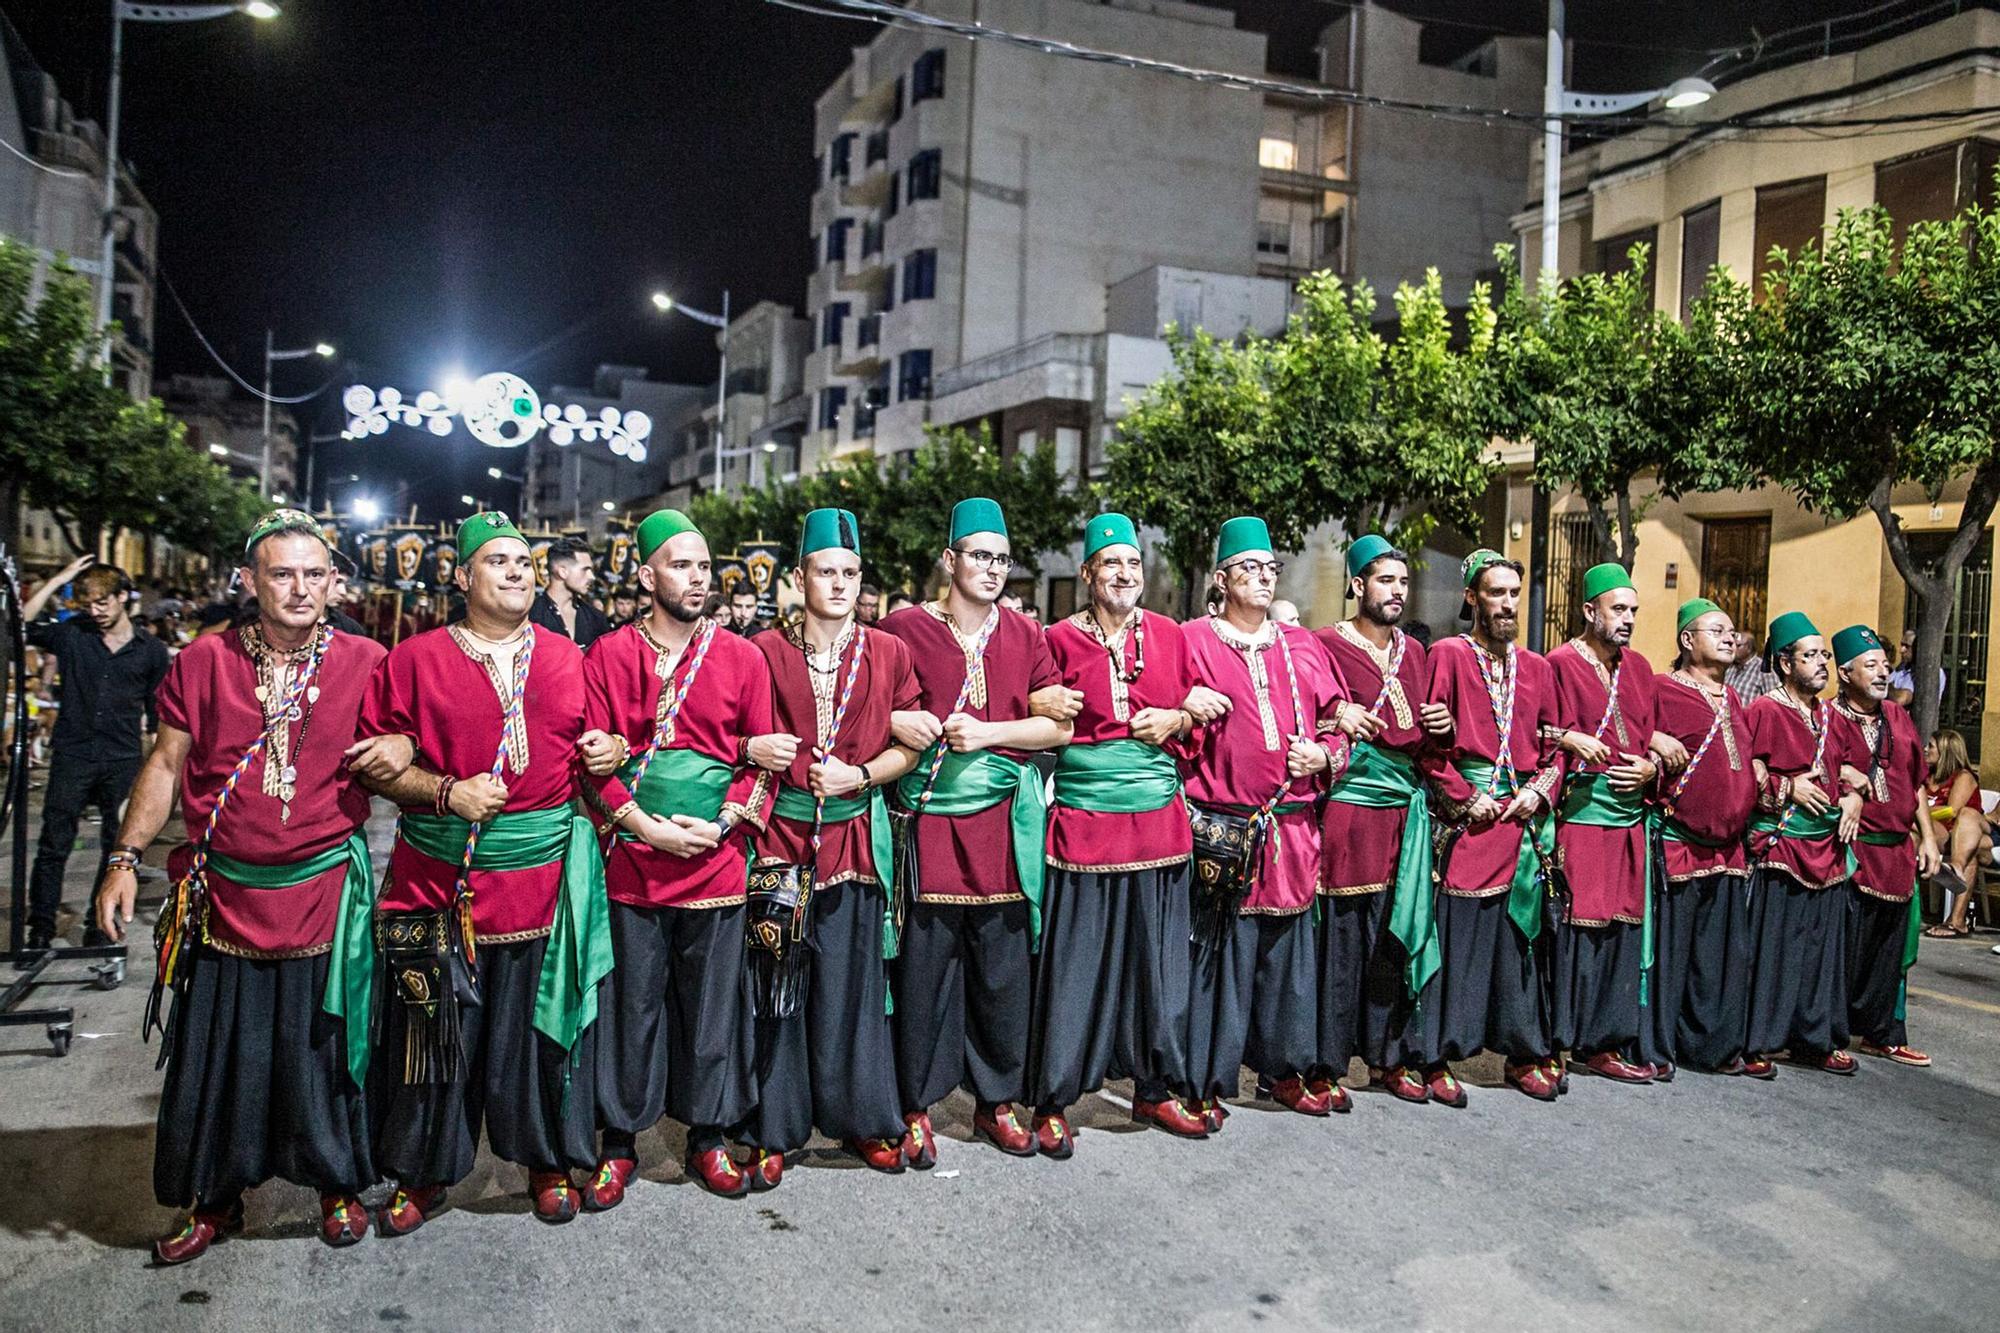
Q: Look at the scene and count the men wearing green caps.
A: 13